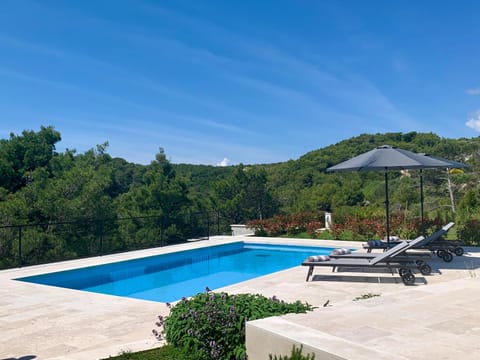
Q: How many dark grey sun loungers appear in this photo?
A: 4